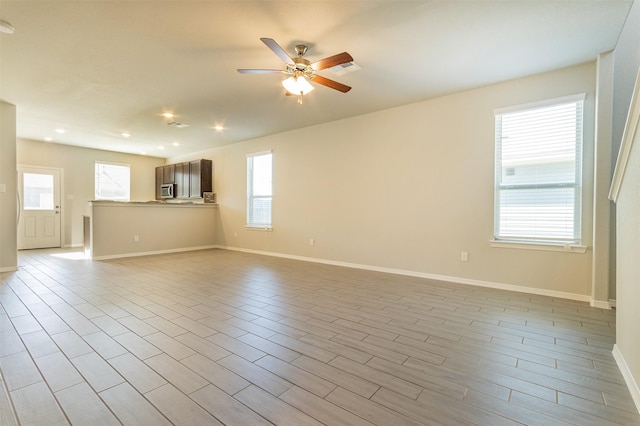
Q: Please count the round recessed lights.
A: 8